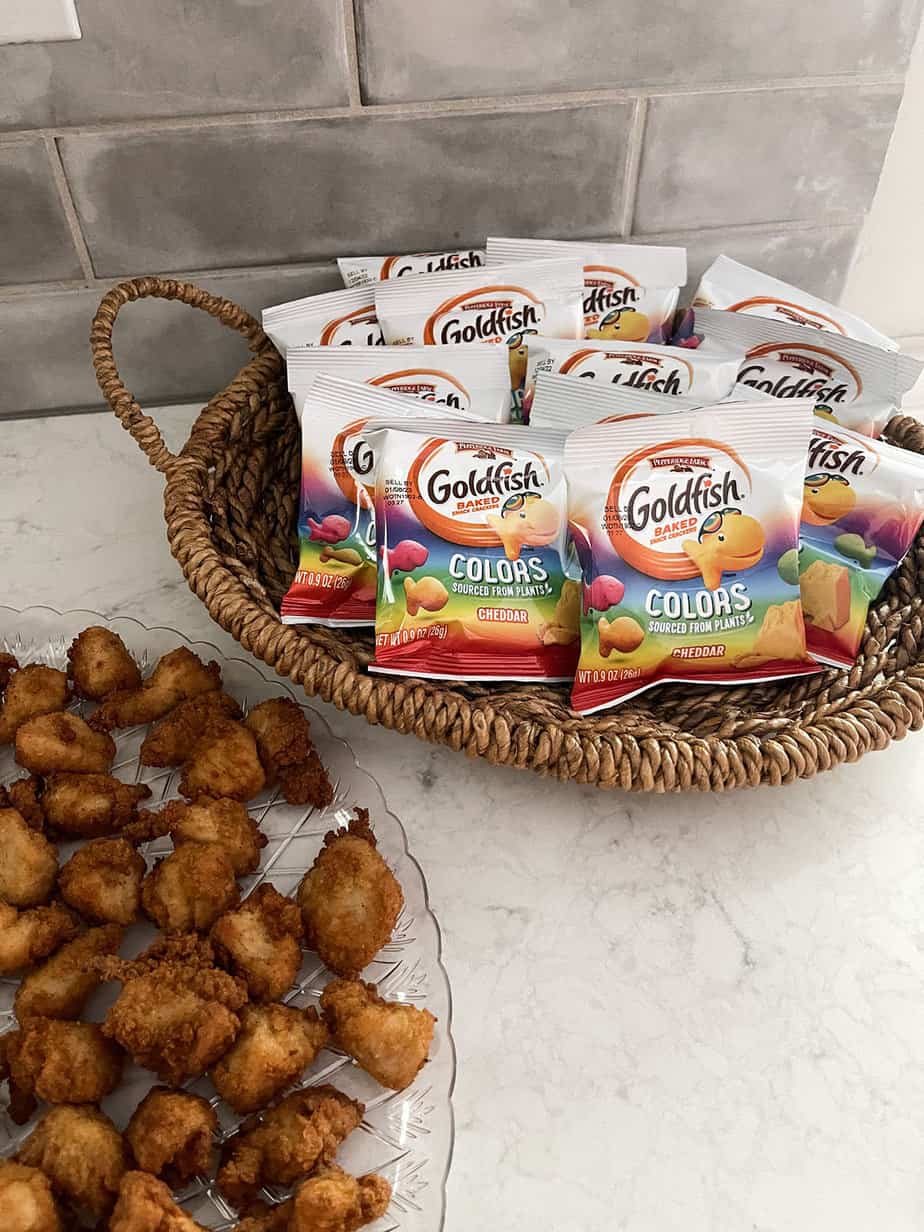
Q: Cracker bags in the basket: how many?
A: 13